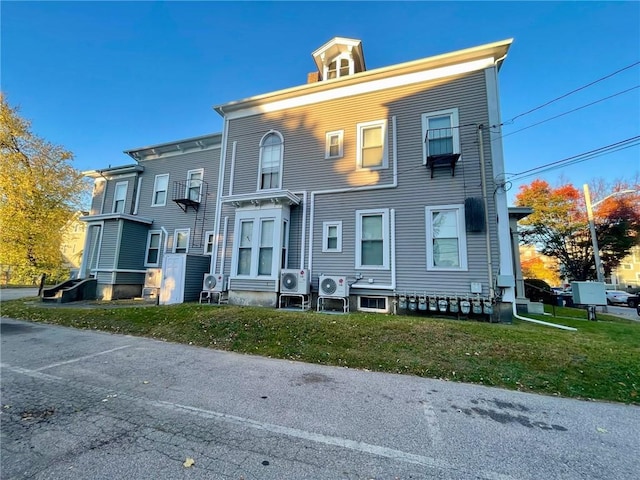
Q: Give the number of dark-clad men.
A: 0